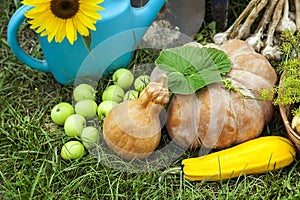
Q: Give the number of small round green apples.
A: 11